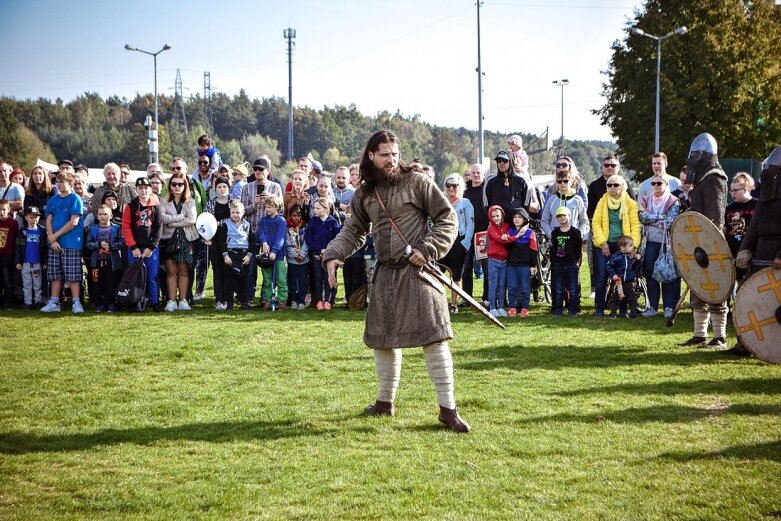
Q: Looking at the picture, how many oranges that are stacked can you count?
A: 0